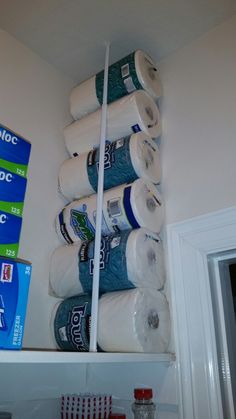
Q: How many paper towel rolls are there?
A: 6